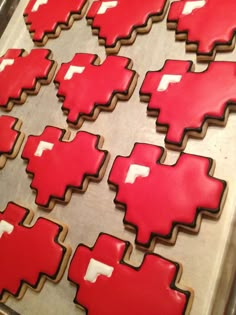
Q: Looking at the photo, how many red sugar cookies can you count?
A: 11